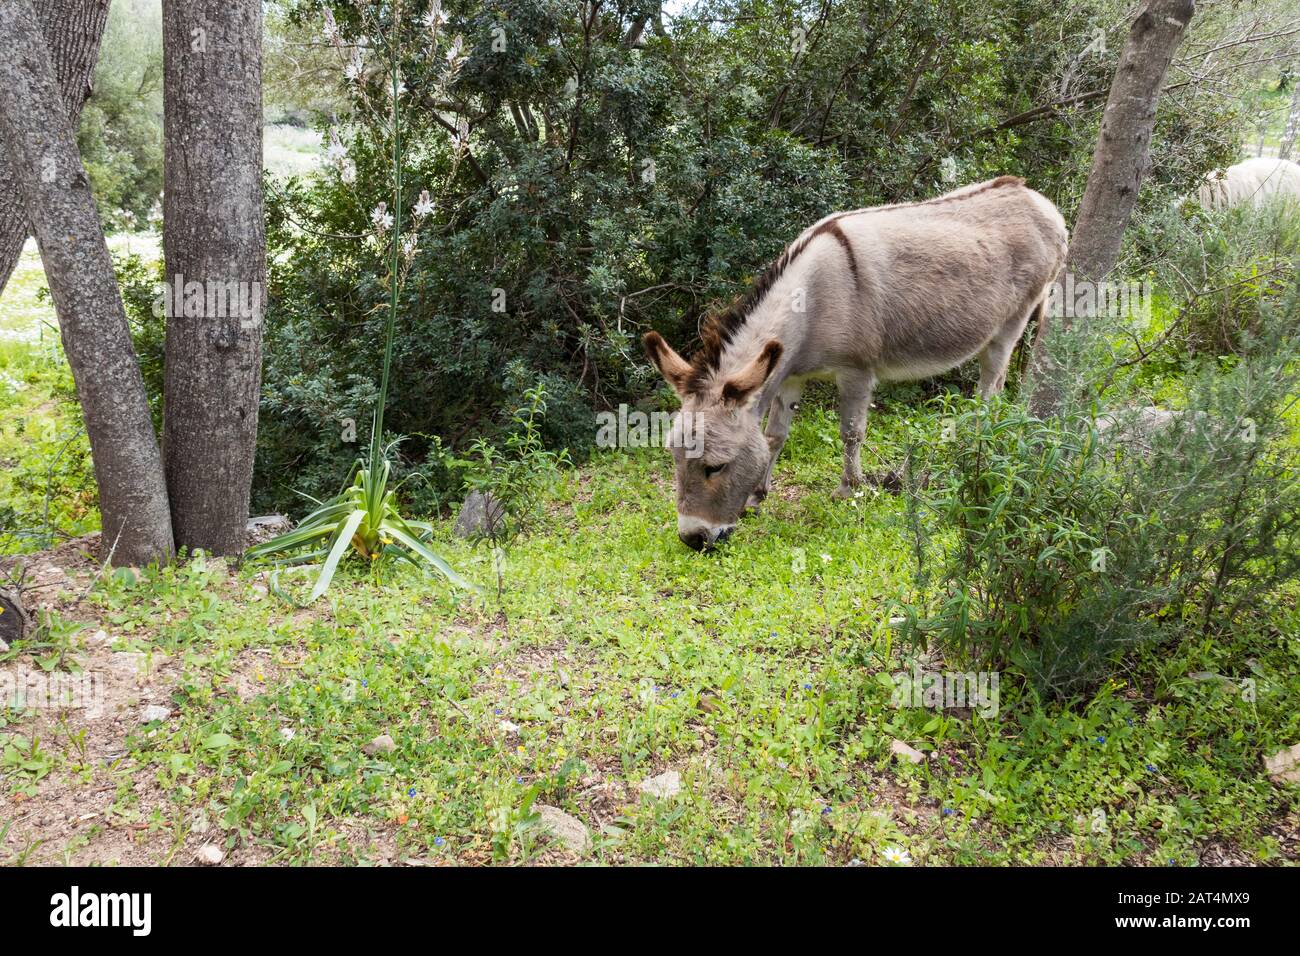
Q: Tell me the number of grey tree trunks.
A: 4